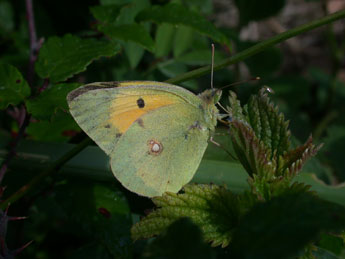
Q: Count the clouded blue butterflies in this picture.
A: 0